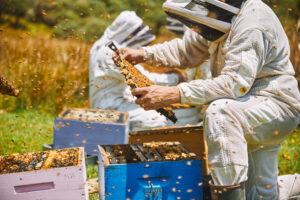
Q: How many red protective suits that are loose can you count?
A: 0